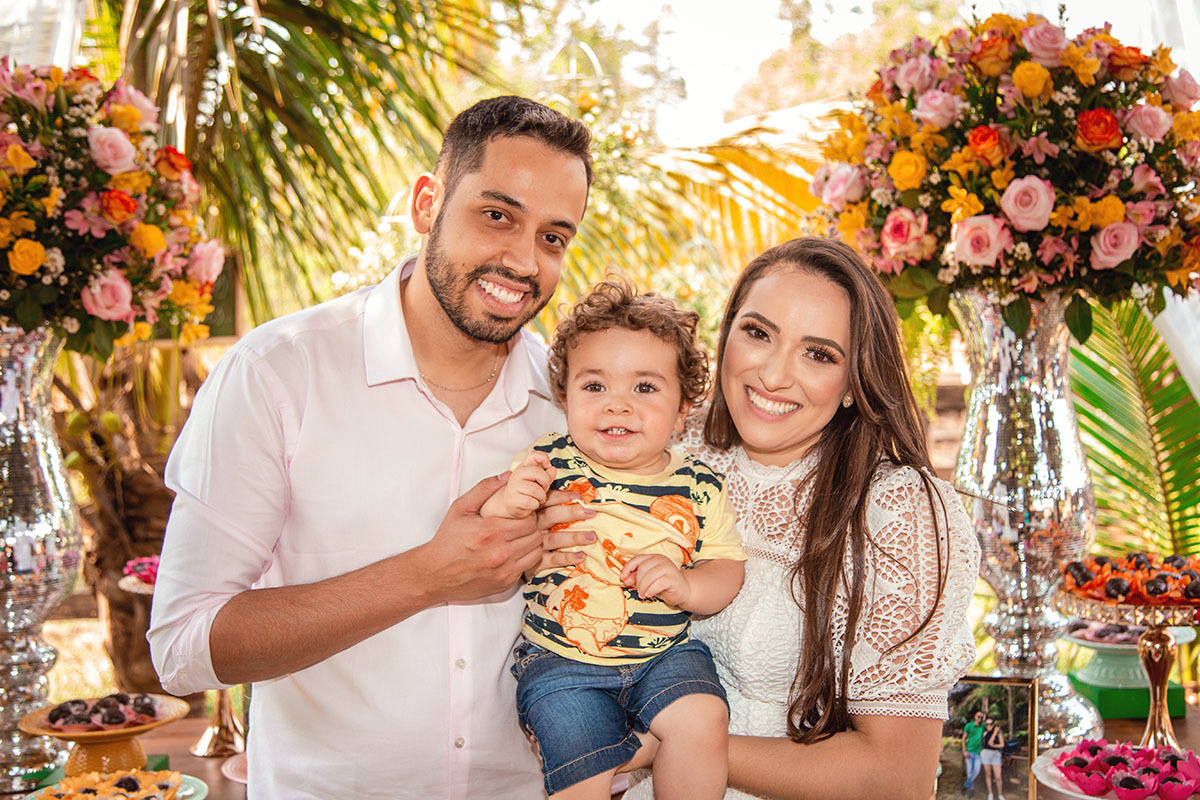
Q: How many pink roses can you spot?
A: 14